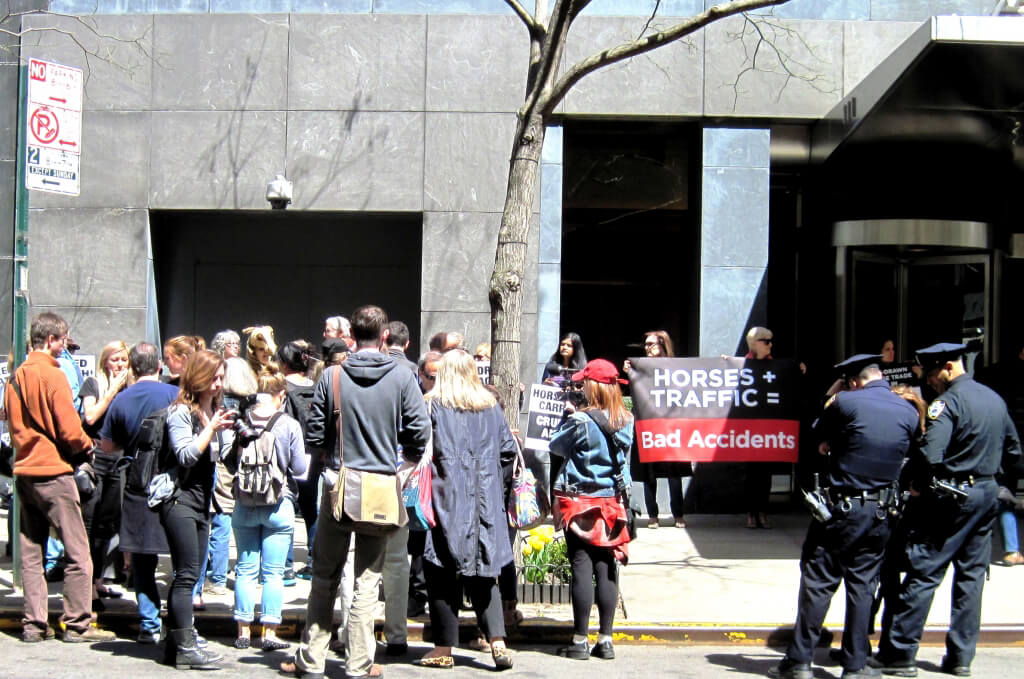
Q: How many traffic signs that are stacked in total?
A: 3